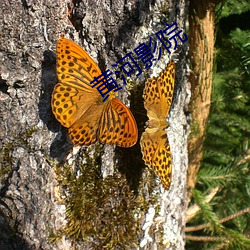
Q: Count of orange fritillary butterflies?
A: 2